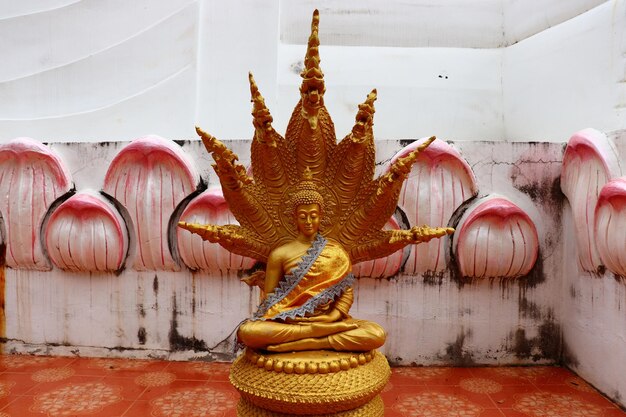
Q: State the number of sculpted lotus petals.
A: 9